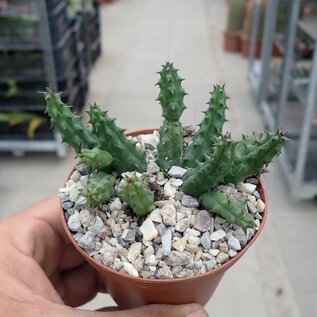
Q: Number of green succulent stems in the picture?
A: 10